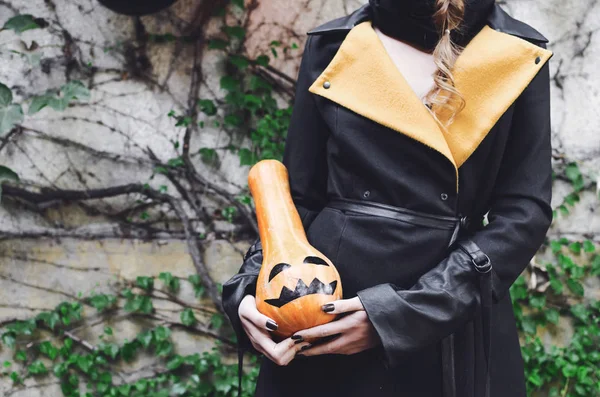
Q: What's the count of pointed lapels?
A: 2